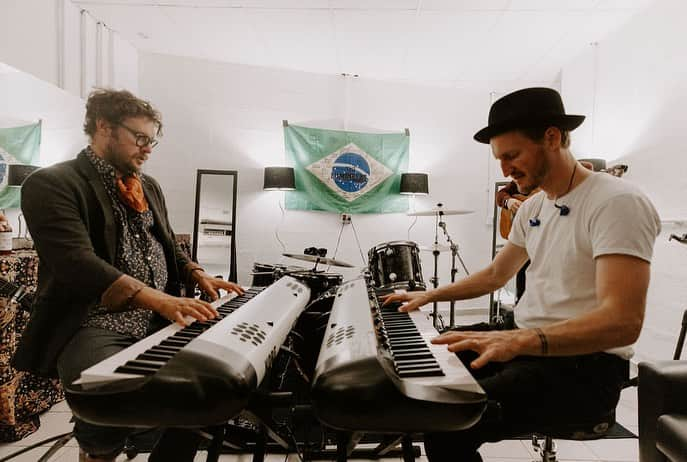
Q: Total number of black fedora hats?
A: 1